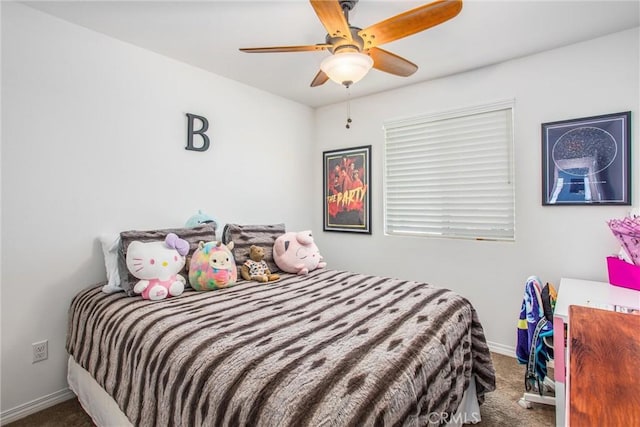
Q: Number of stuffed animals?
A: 5